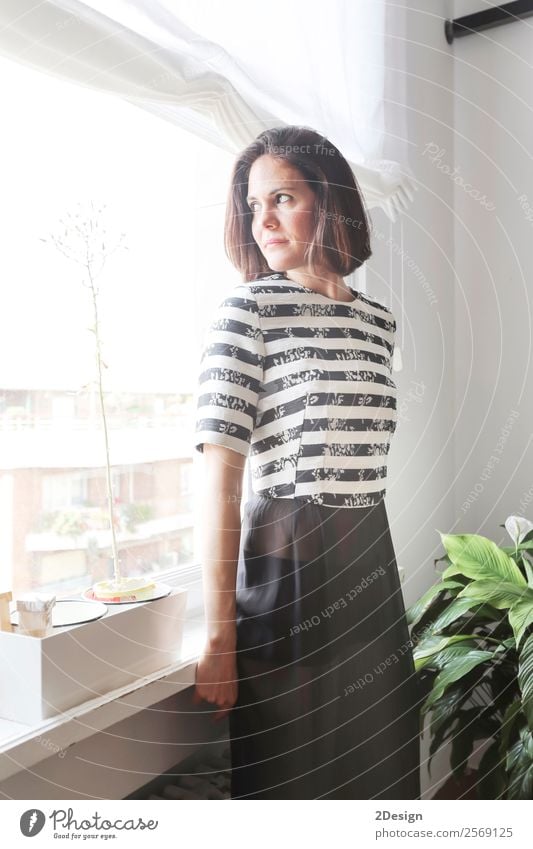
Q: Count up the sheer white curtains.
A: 1